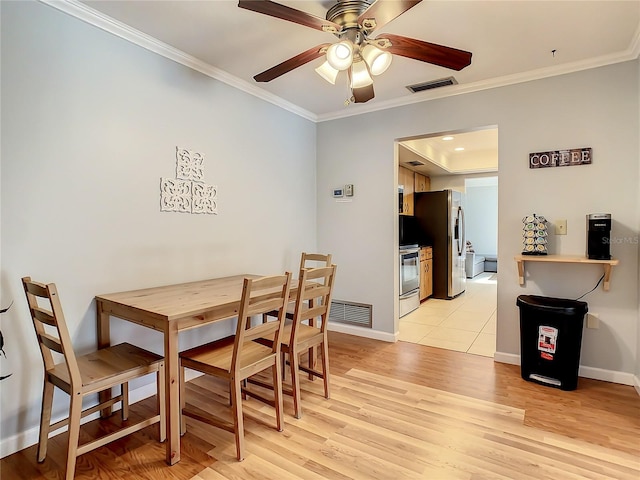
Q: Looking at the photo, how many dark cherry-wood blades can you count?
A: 5